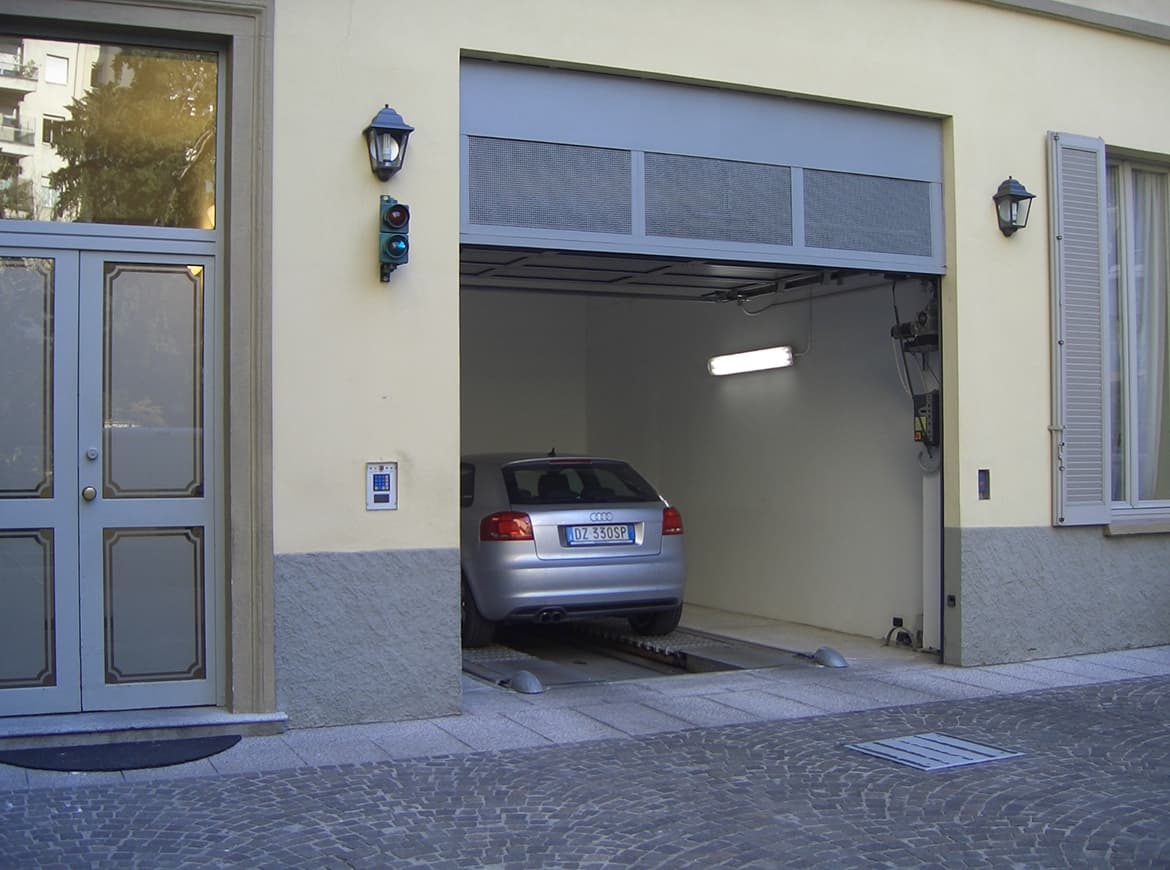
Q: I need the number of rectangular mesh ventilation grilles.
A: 3